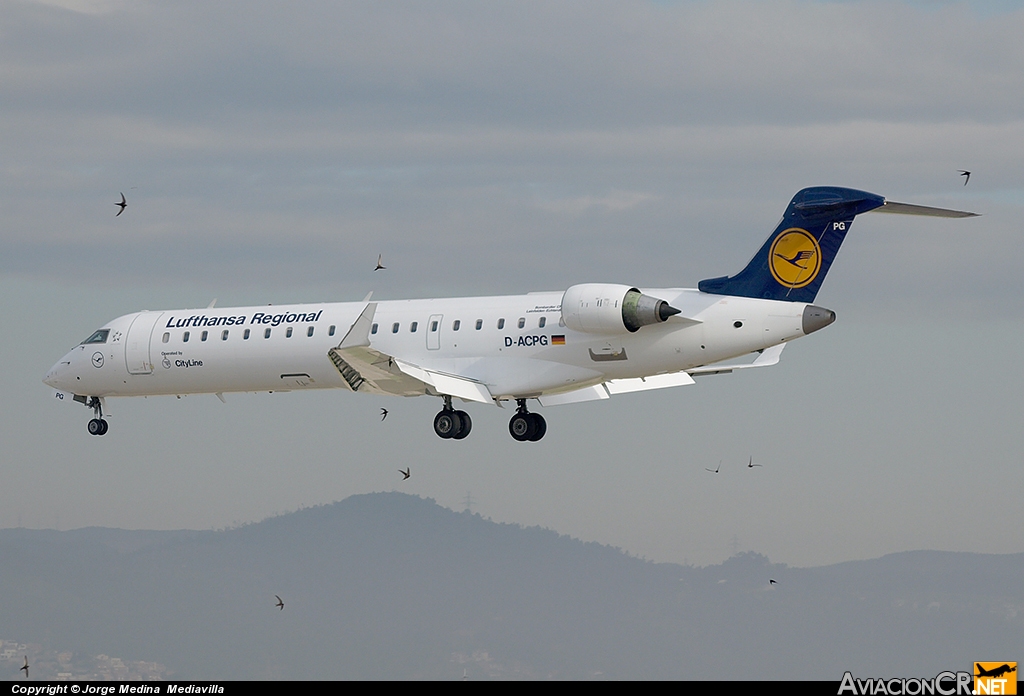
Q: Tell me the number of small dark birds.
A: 10